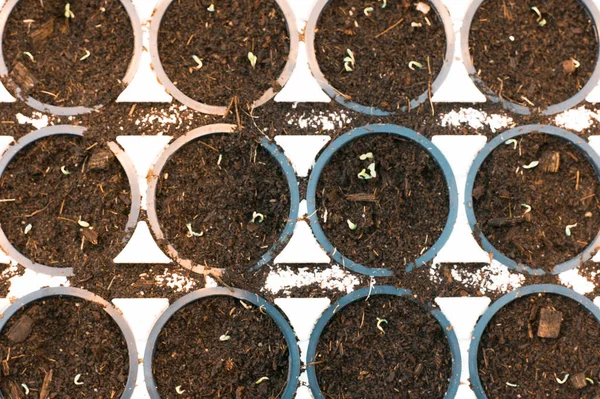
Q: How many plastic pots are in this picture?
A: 12